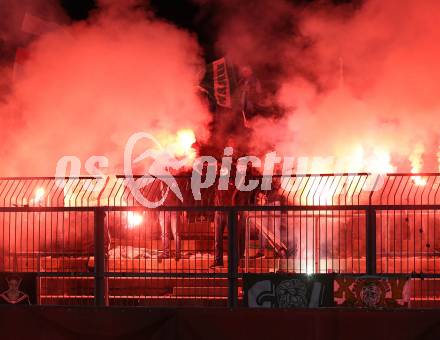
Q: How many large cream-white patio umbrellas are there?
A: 0